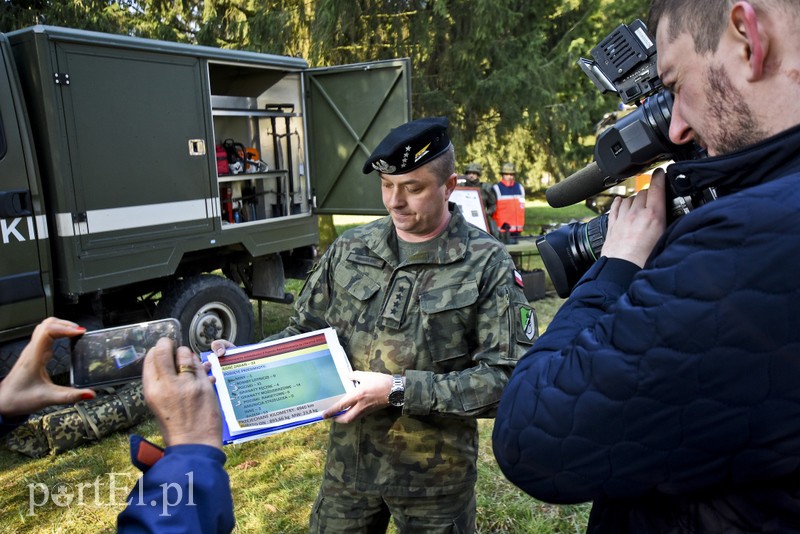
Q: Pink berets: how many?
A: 0